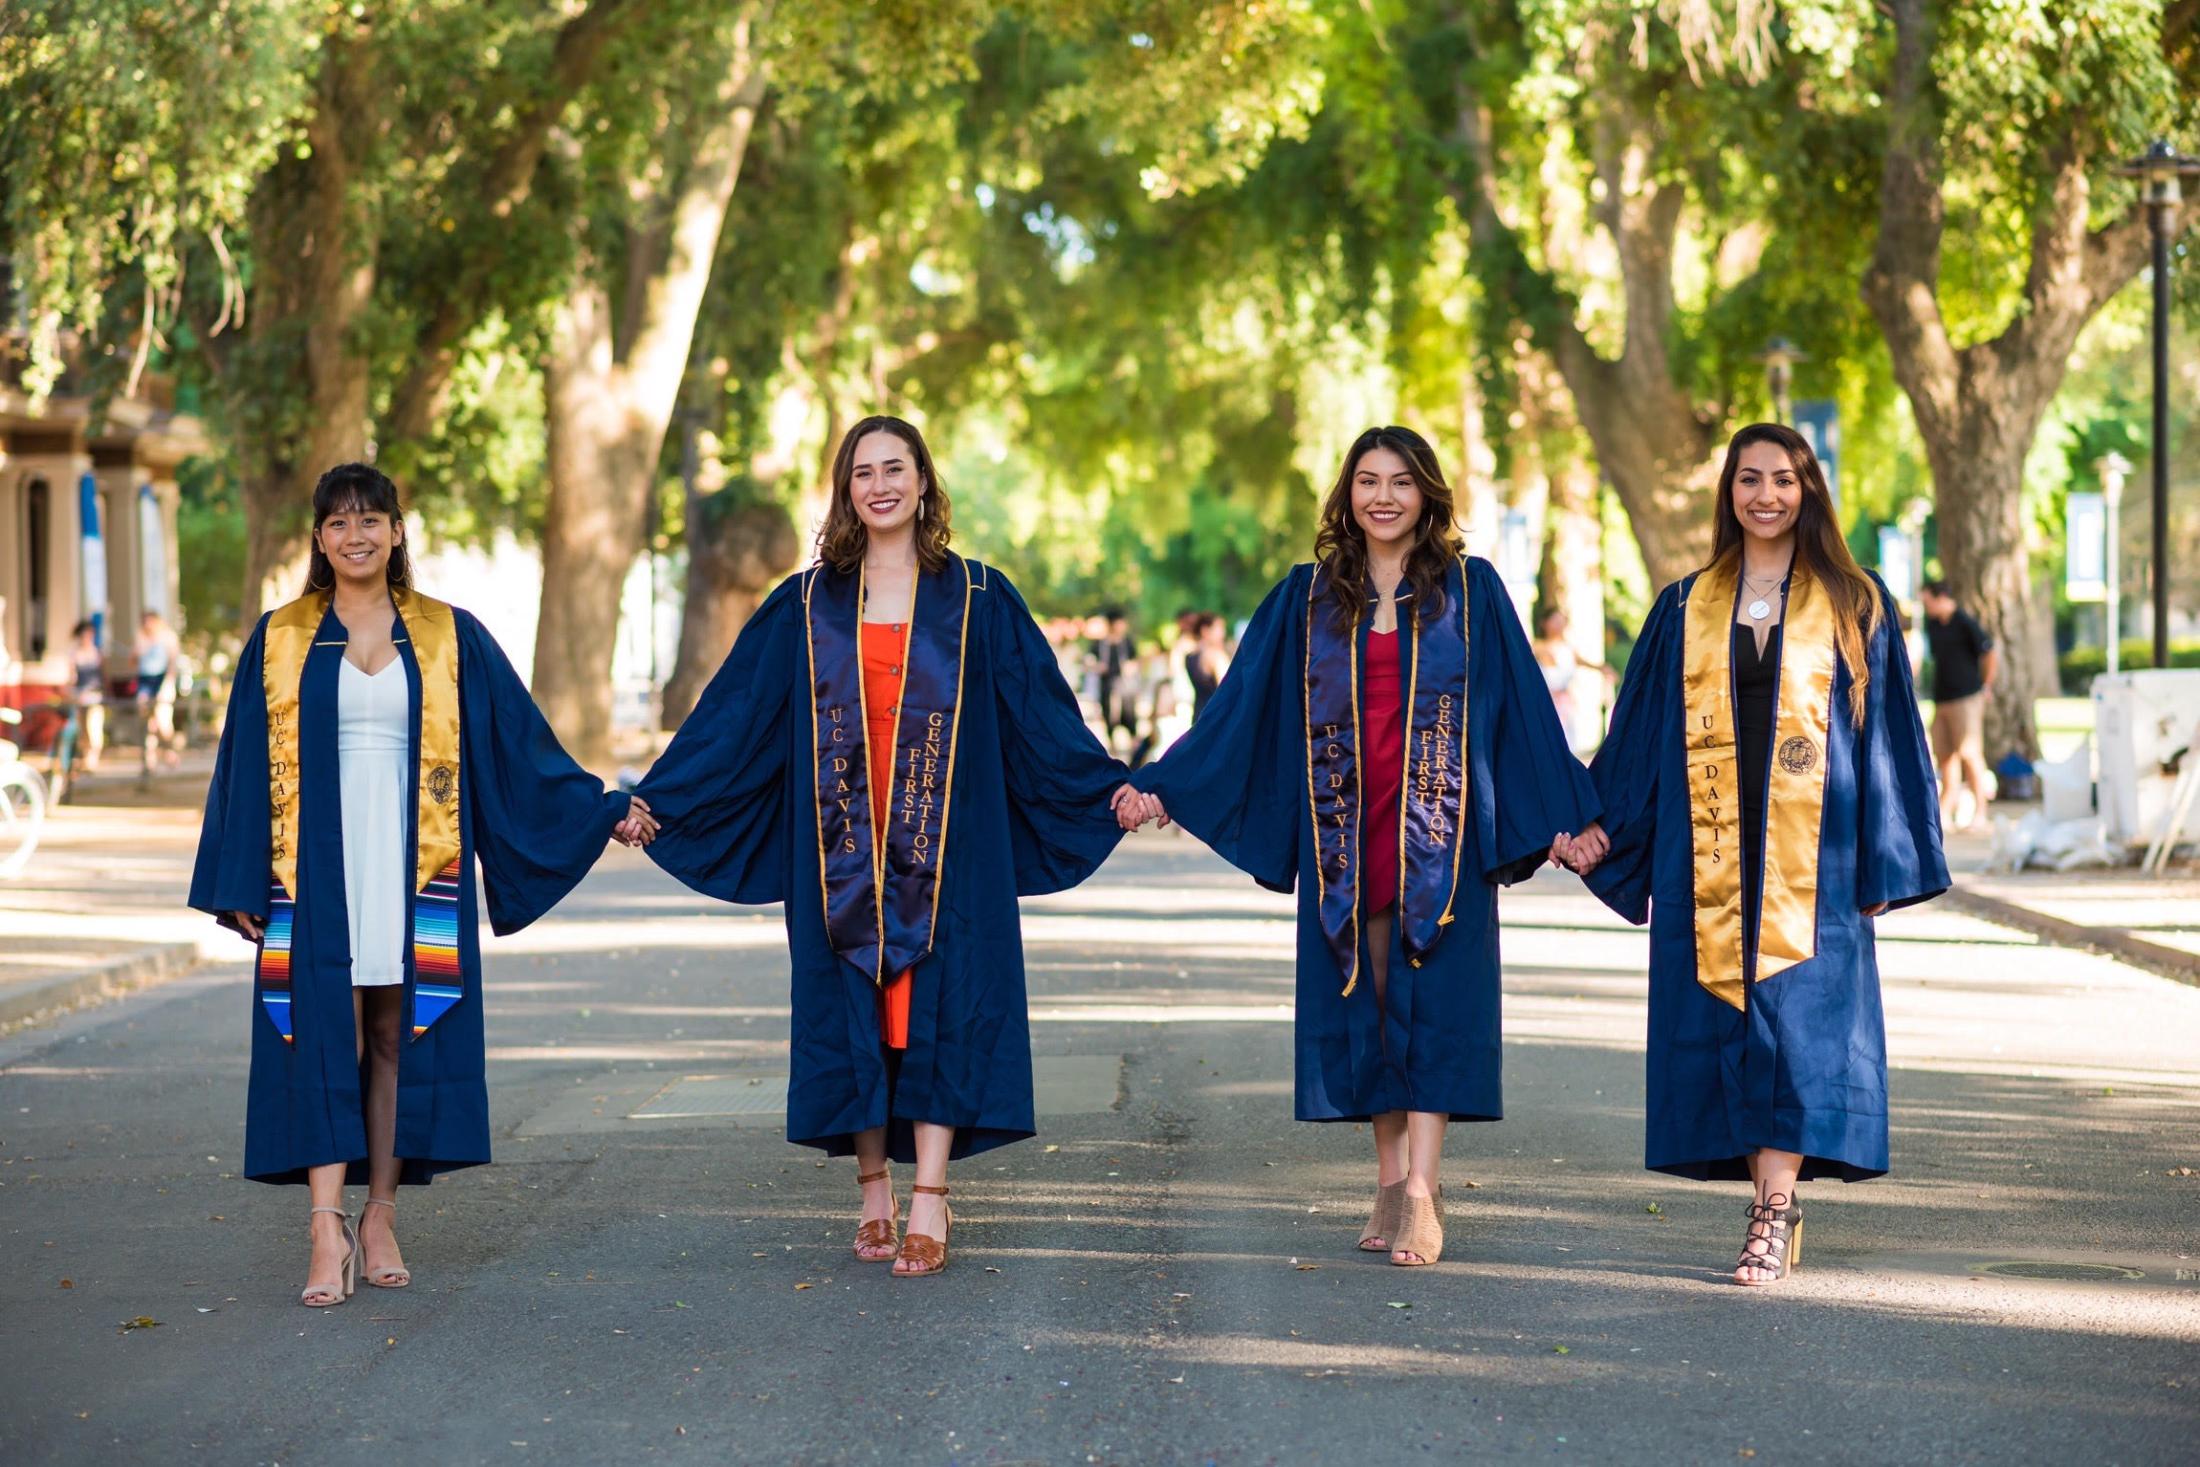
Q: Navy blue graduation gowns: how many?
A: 4